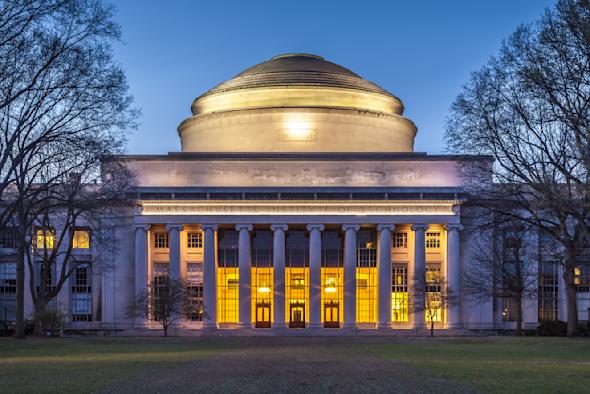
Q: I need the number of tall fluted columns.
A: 10